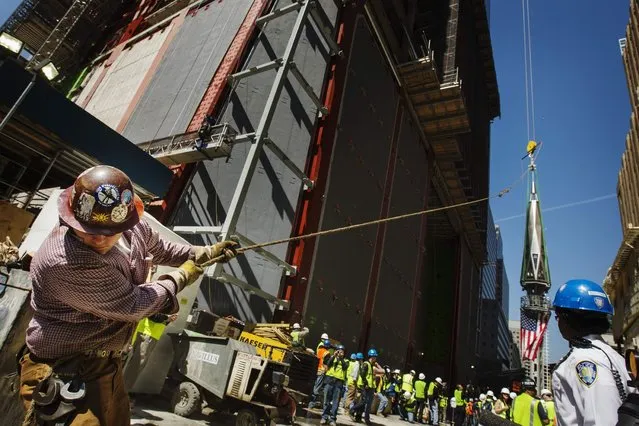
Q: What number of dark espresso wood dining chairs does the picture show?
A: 0